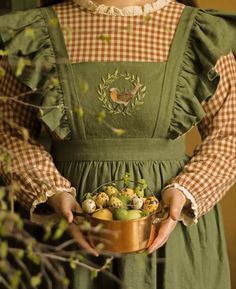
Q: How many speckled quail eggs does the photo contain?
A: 7